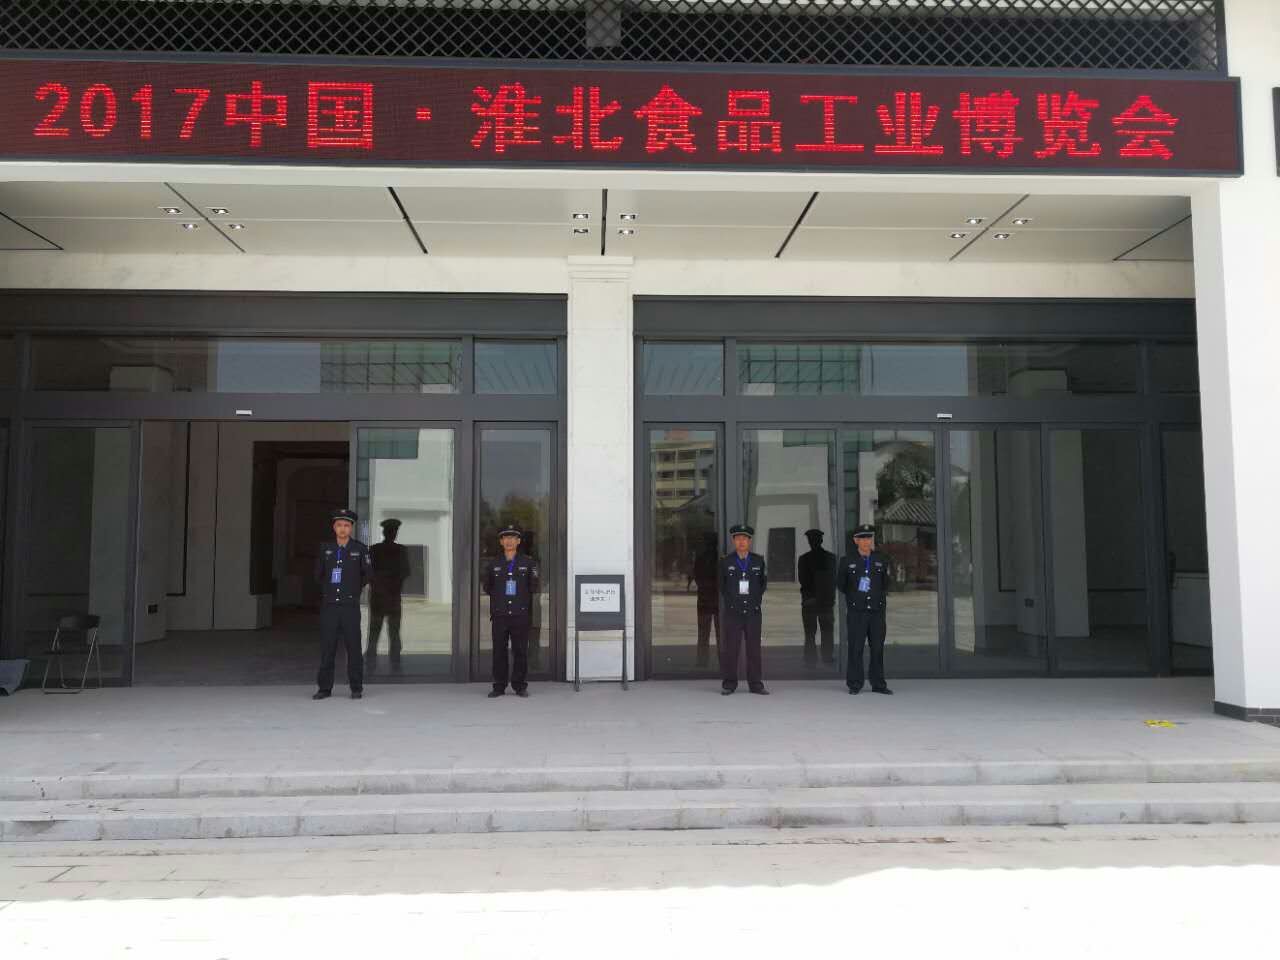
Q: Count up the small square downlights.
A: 12